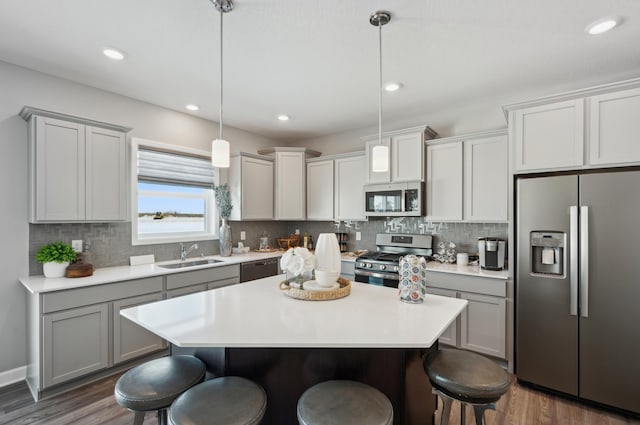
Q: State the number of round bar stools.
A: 4